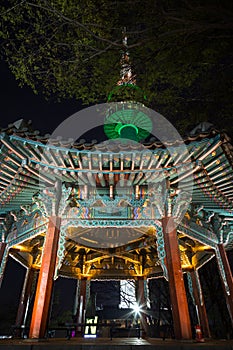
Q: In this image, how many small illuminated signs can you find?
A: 1